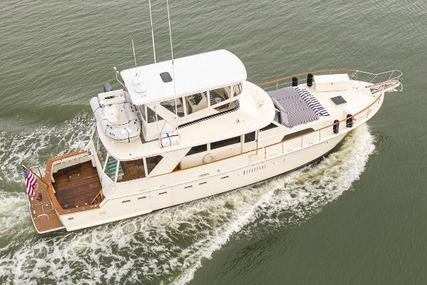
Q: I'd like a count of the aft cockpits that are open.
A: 1